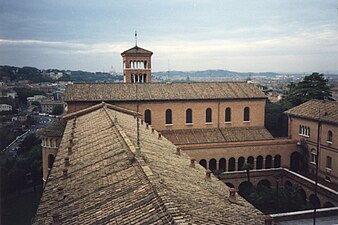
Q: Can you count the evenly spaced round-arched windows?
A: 6